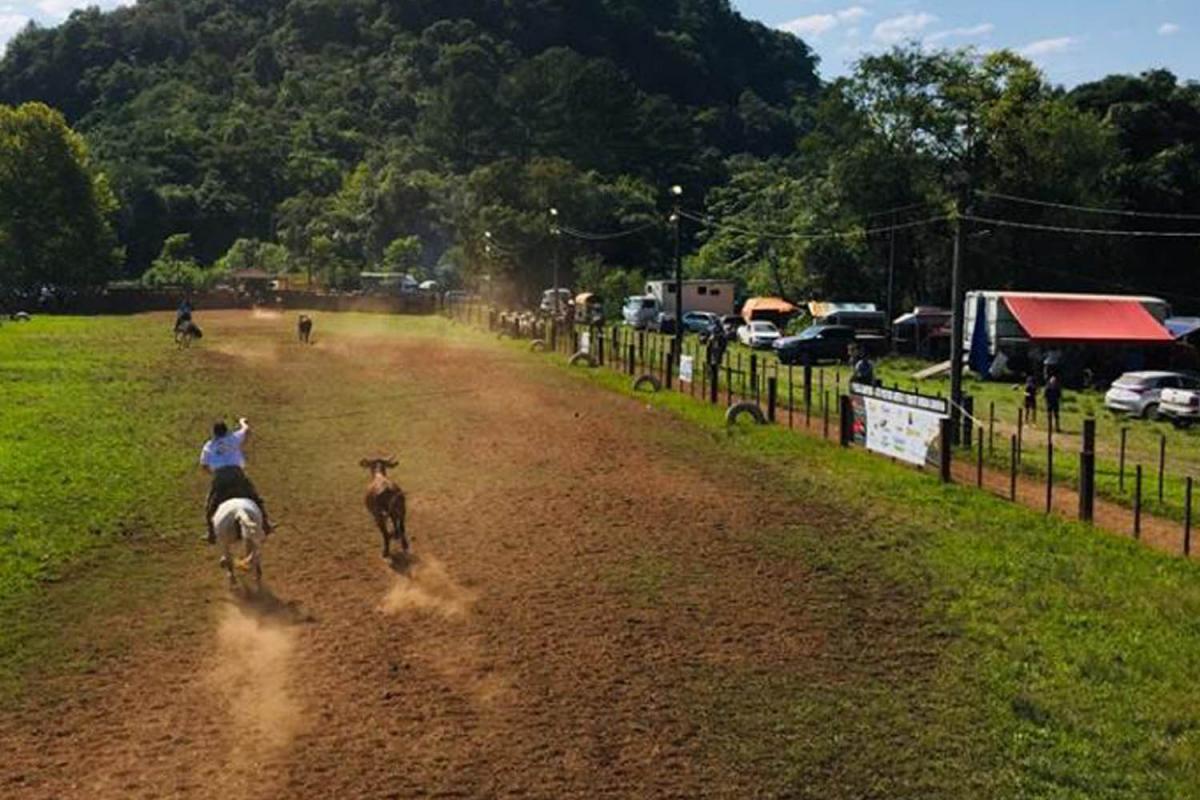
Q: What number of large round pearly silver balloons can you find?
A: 0